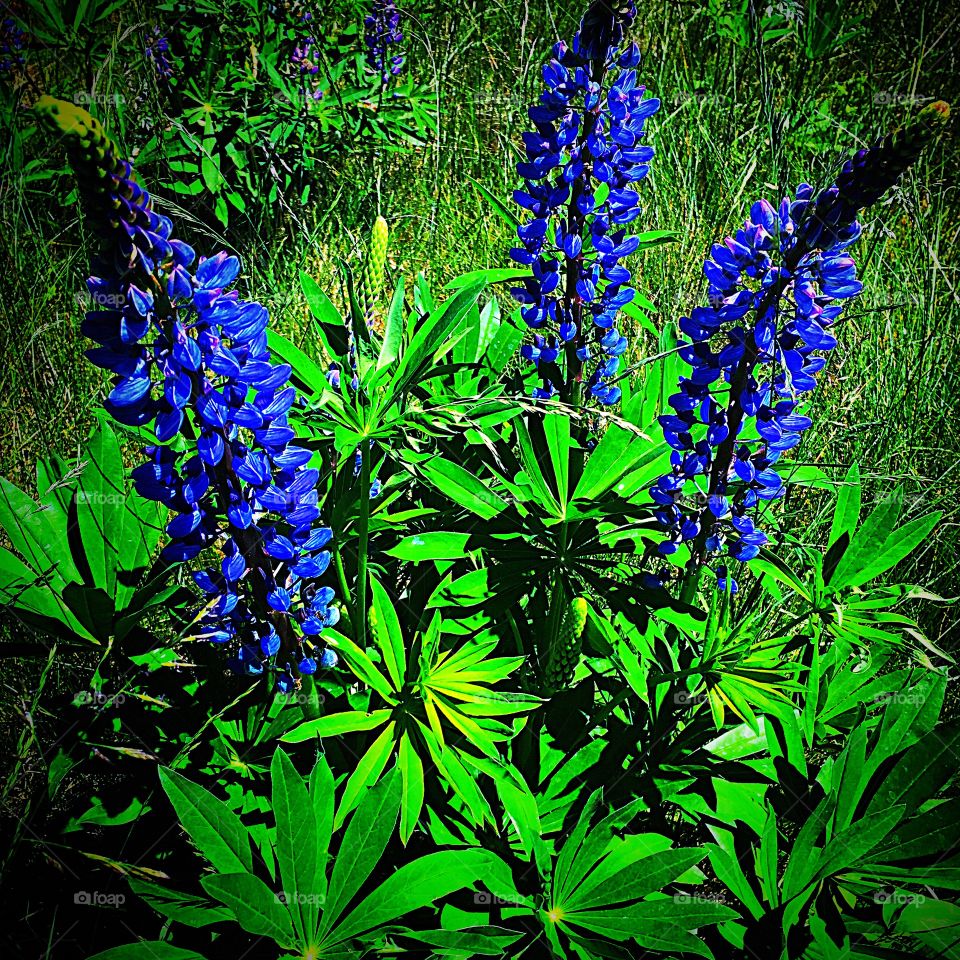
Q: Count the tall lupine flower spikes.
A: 3